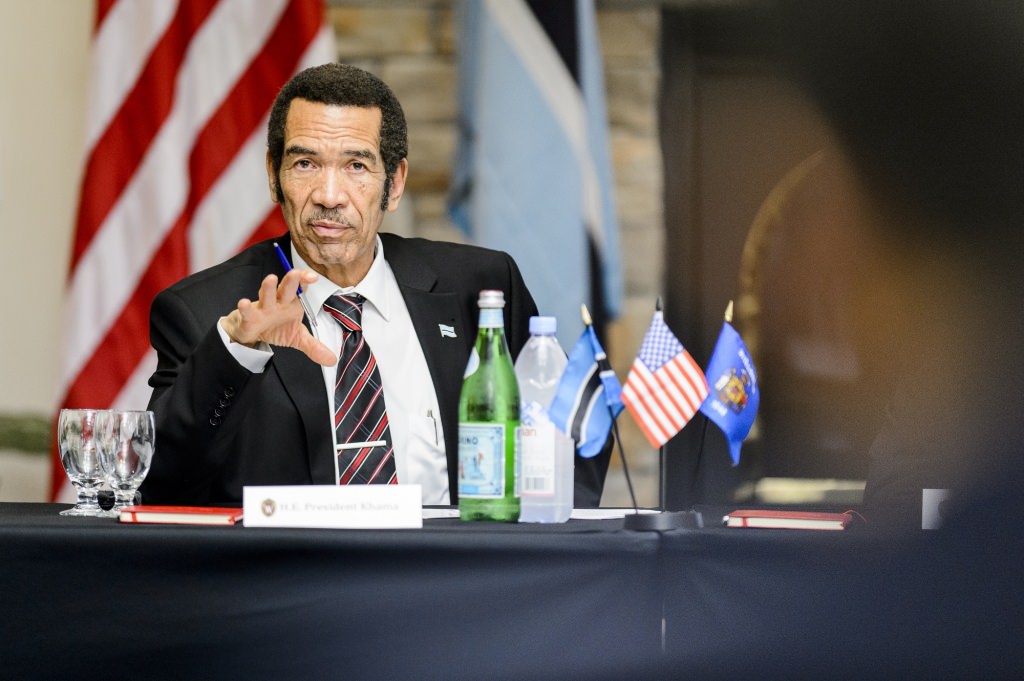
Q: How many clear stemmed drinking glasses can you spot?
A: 2